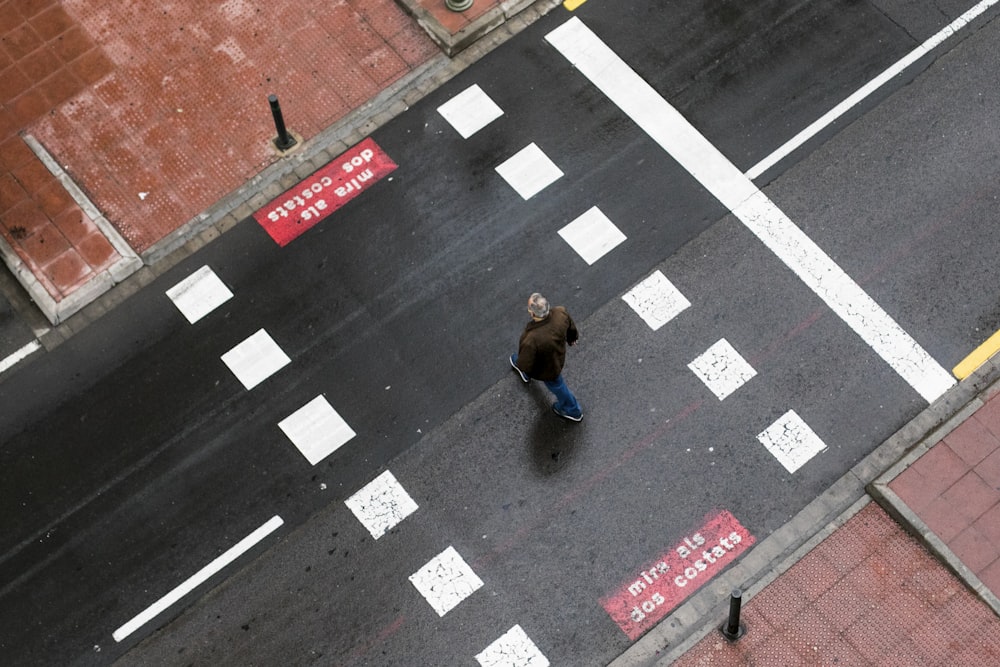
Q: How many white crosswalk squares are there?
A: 12